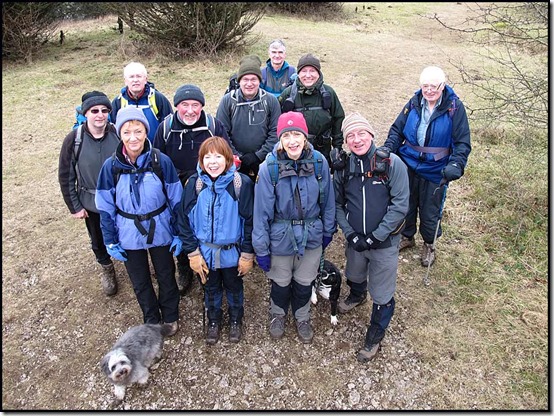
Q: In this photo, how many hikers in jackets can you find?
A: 11